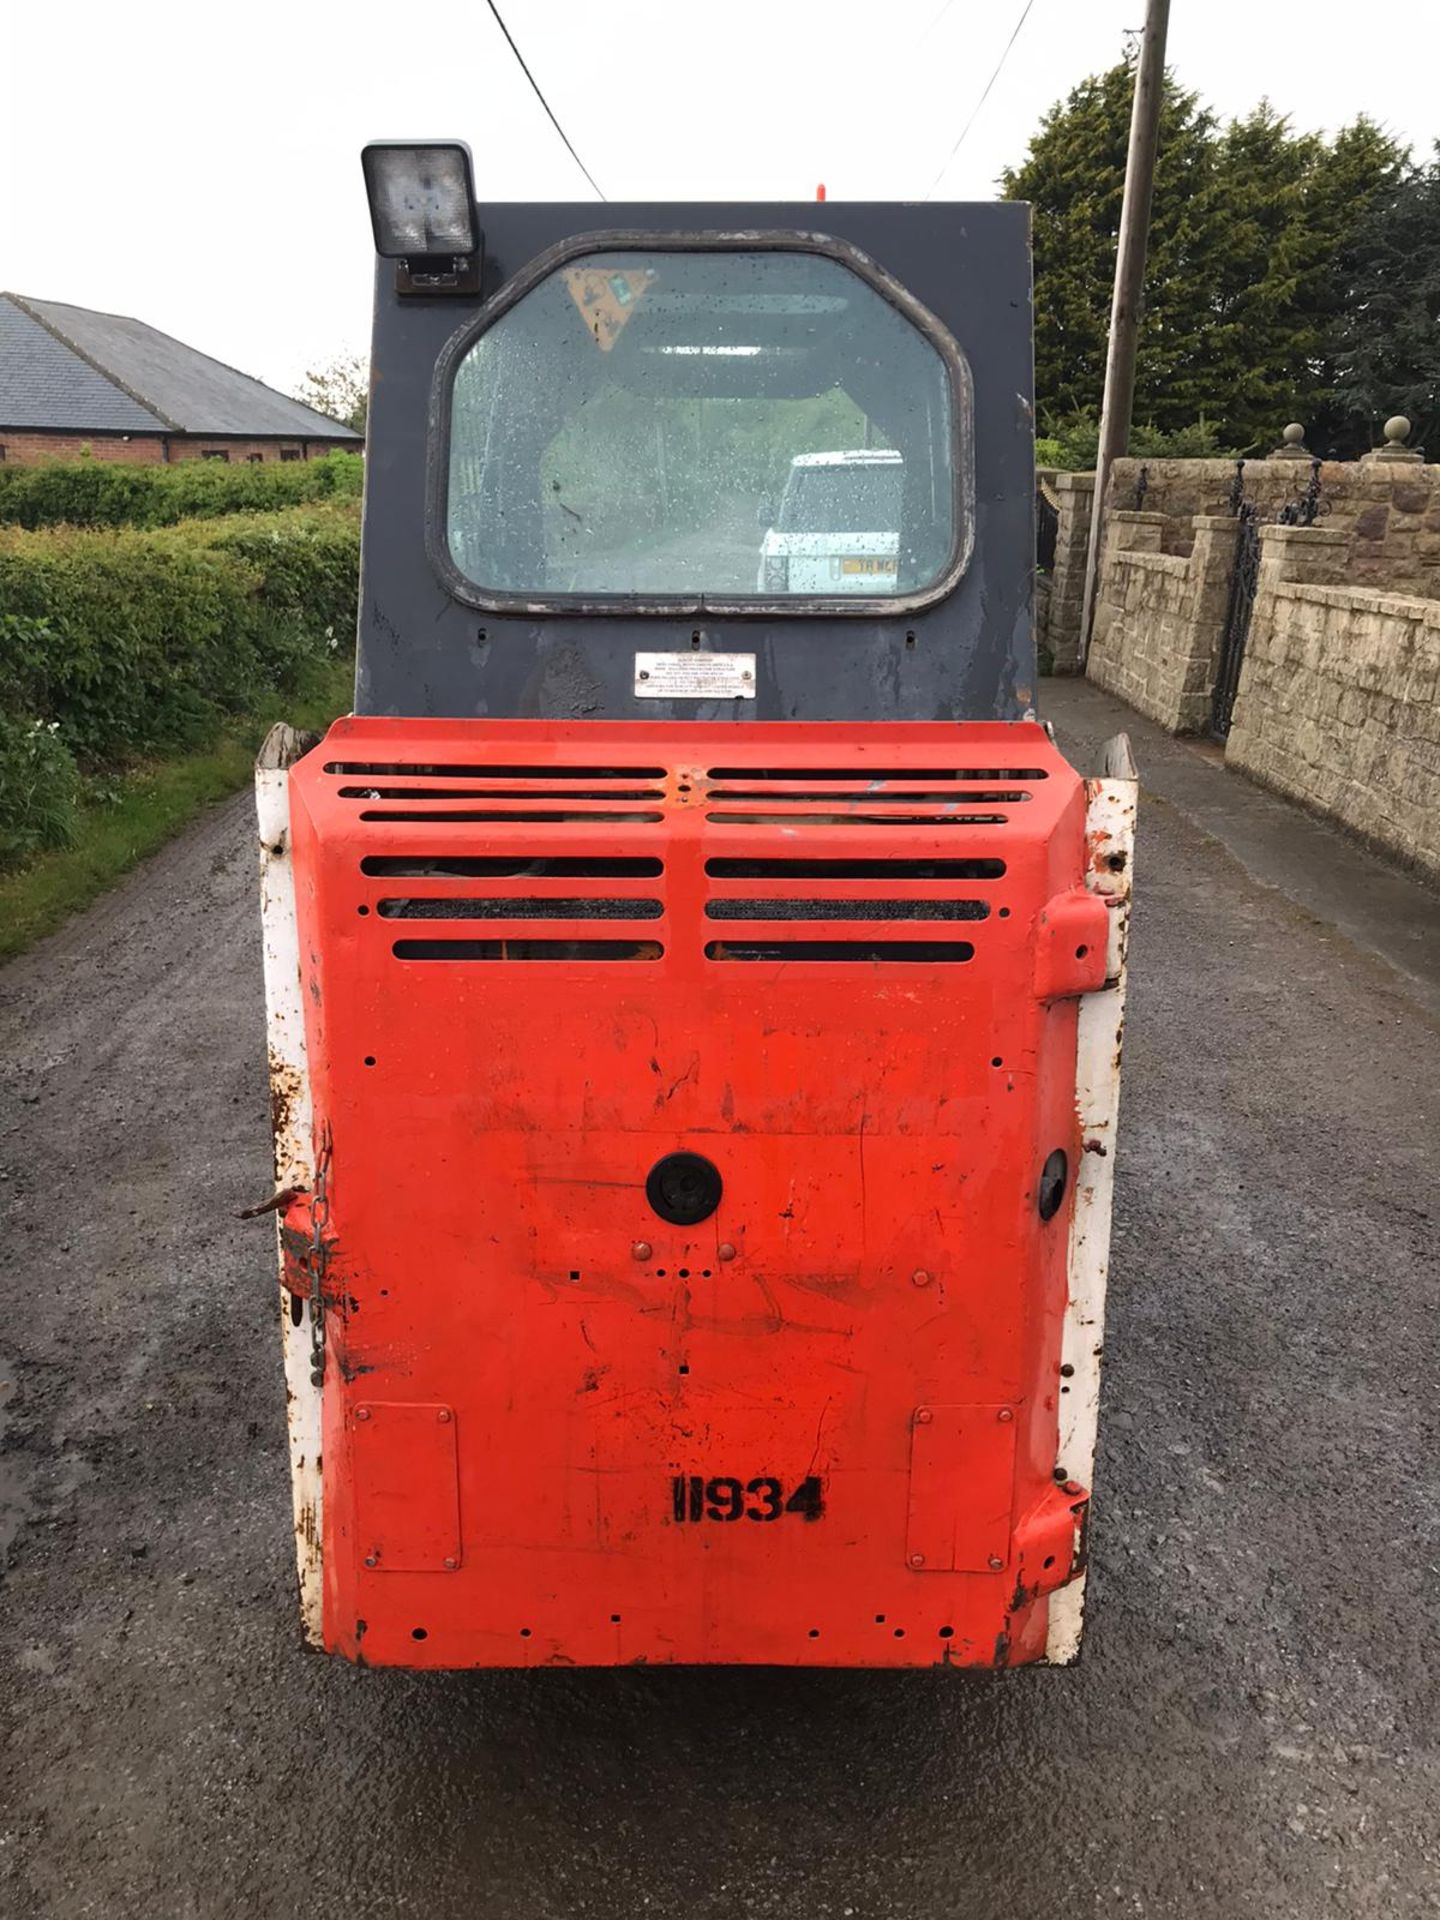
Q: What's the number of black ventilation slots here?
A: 12